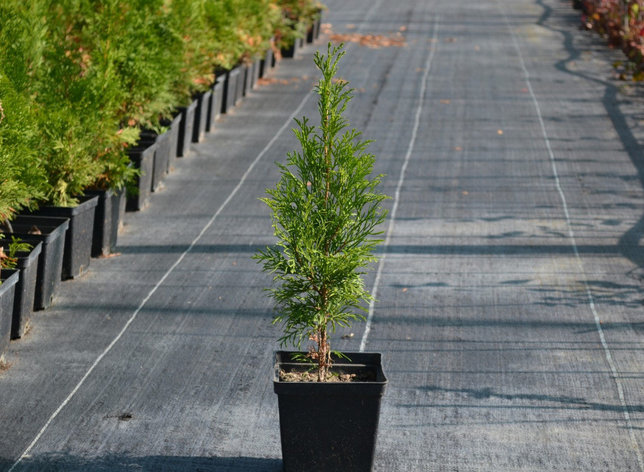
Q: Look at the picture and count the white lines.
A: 3